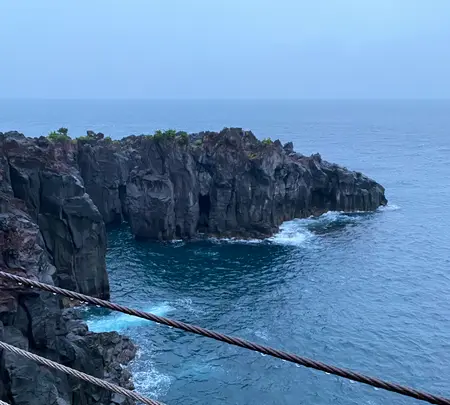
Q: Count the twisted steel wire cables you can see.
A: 2